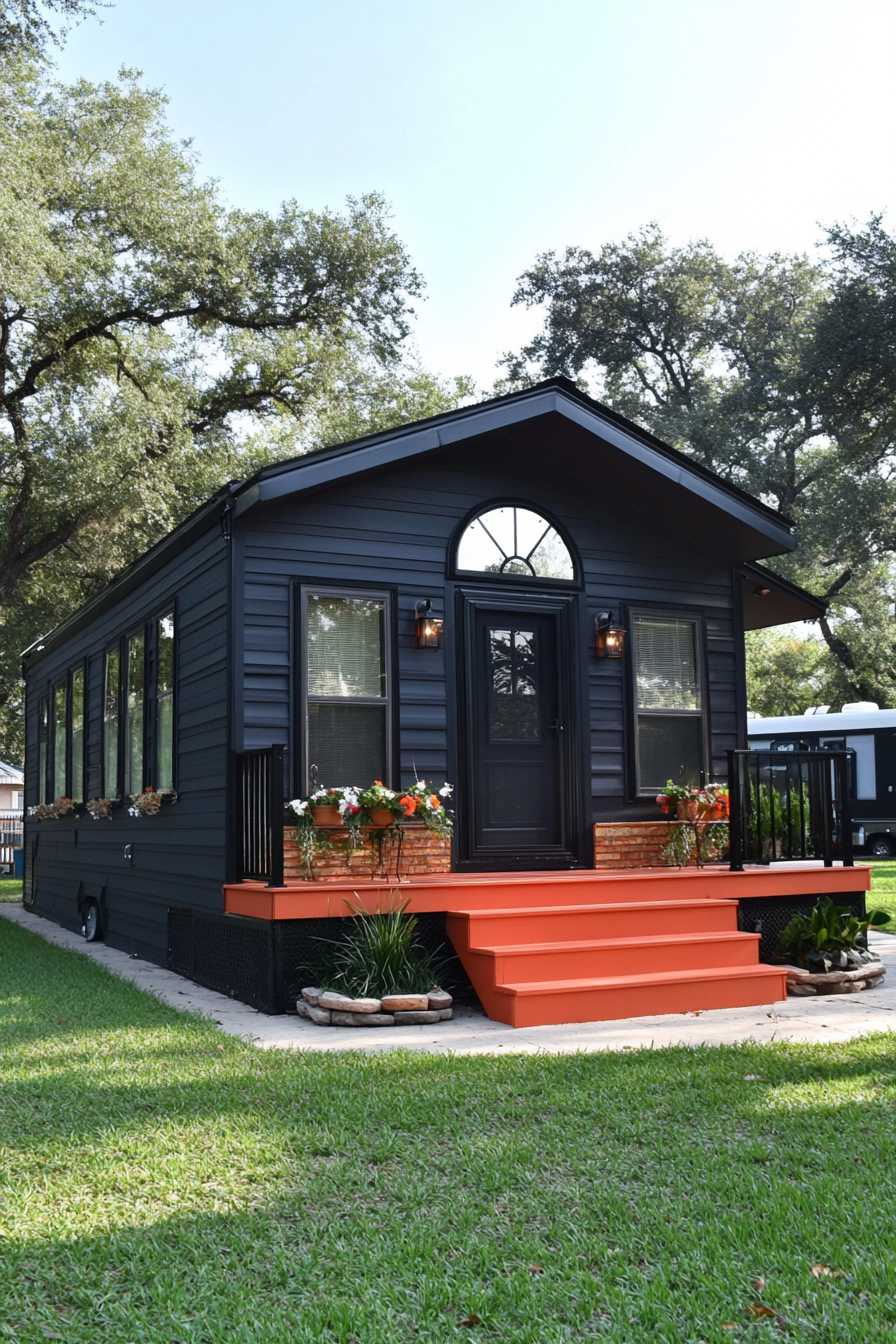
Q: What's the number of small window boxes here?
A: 3